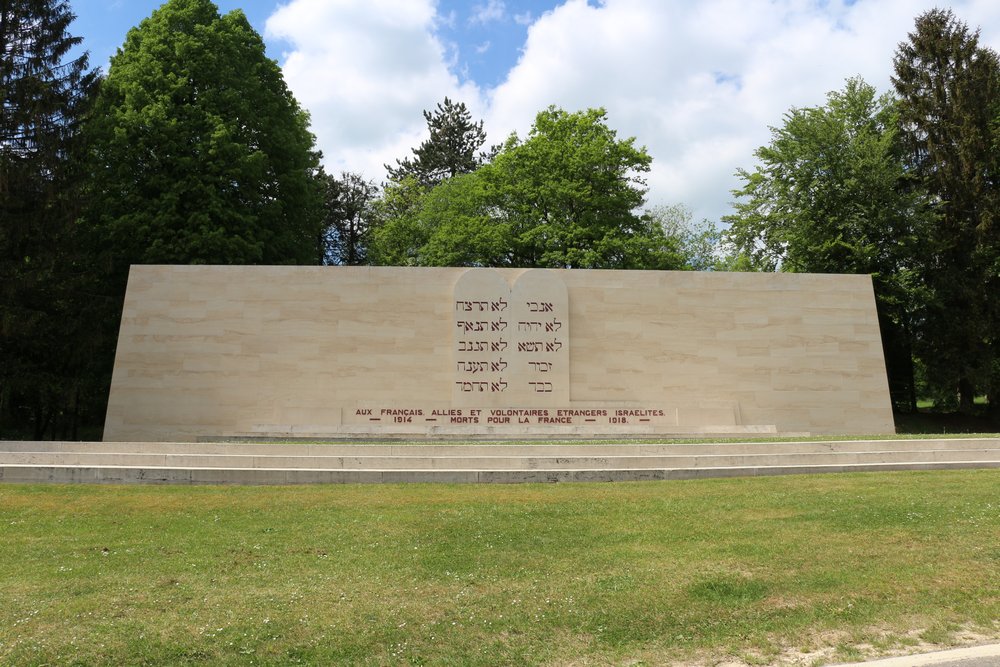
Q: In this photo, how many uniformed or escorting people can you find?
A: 0